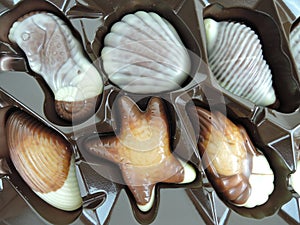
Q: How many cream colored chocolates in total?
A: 3